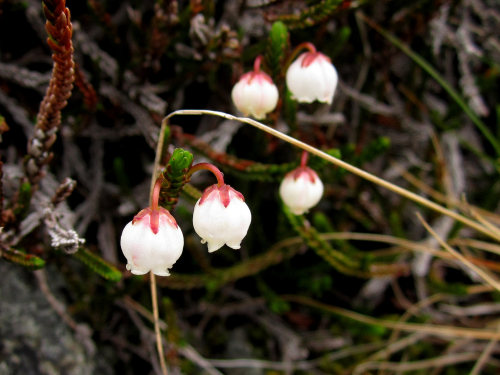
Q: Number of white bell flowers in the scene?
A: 5